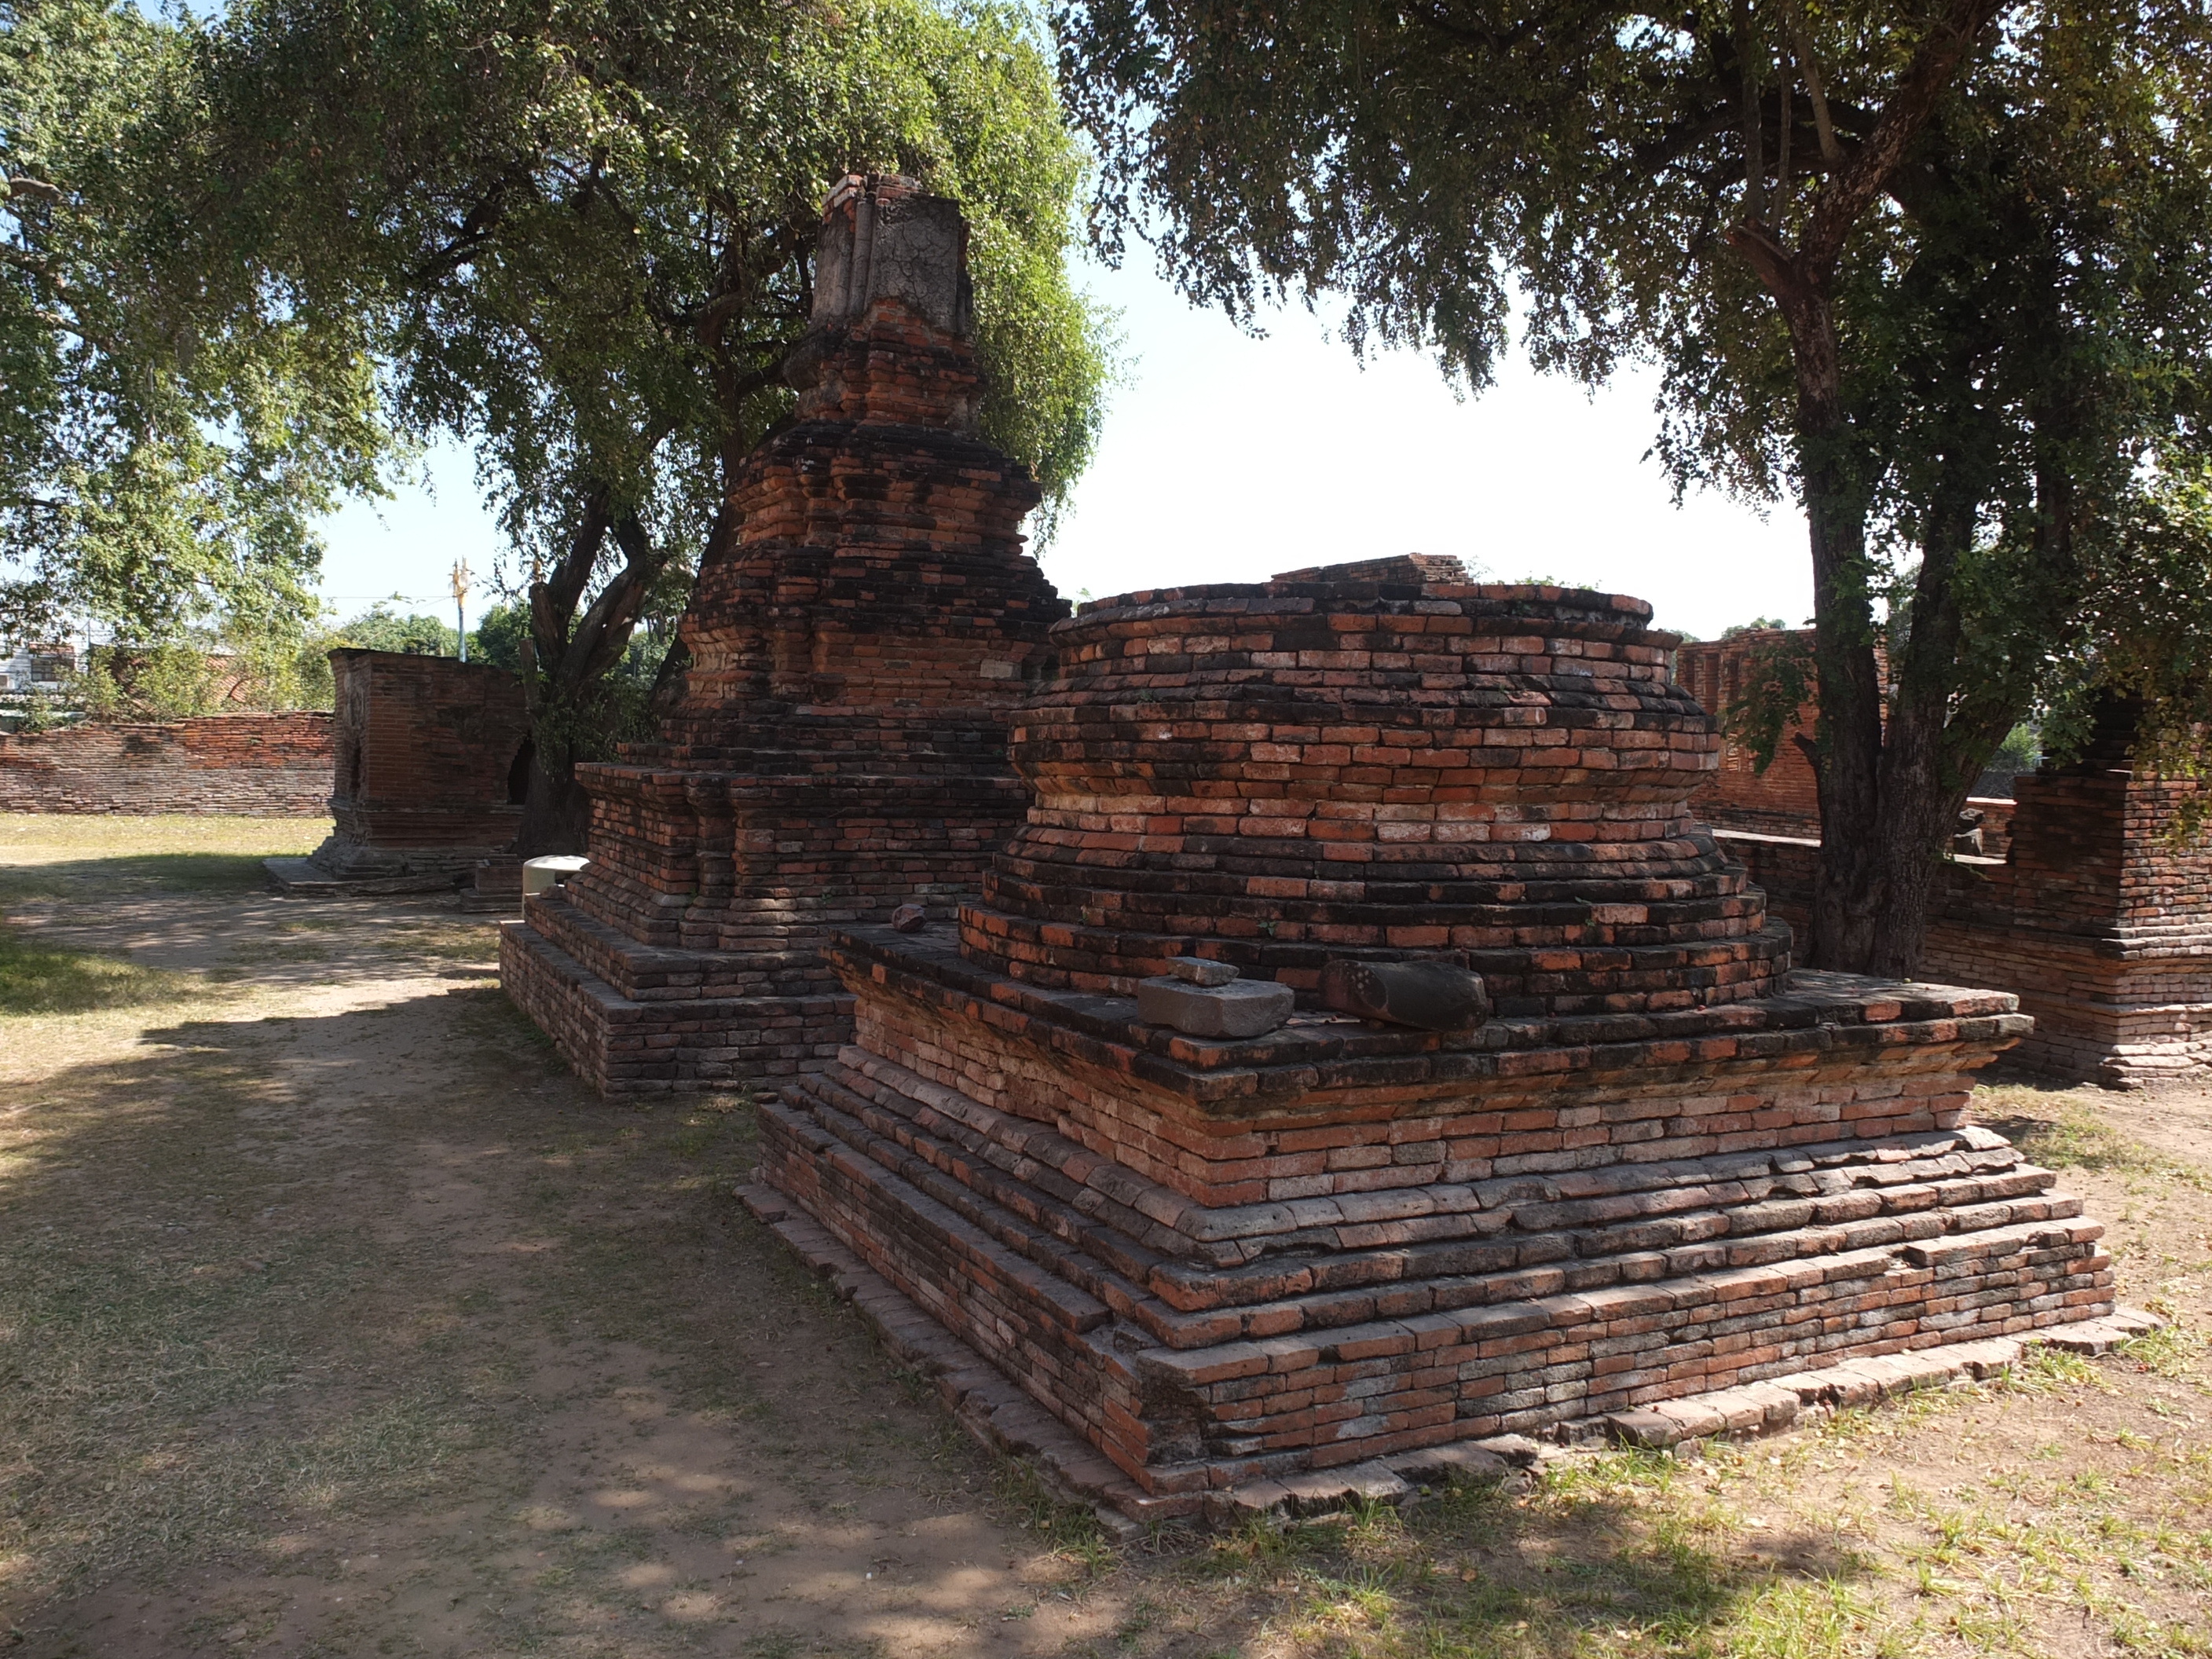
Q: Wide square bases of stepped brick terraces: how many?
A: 2